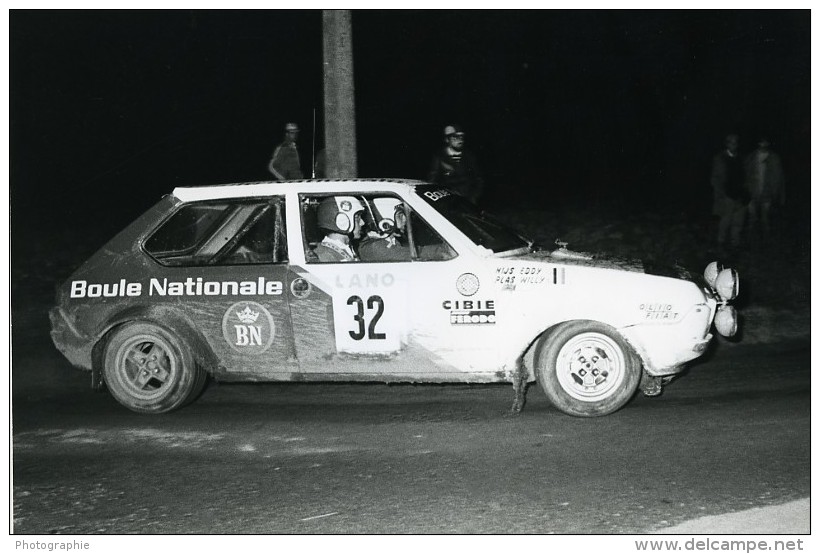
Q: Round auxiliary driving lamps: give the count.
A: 3